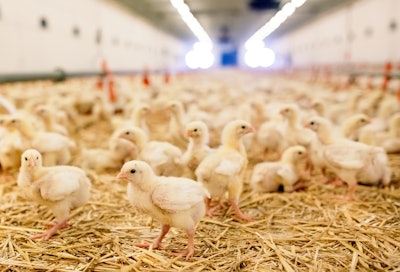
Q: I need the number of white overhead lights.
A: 2